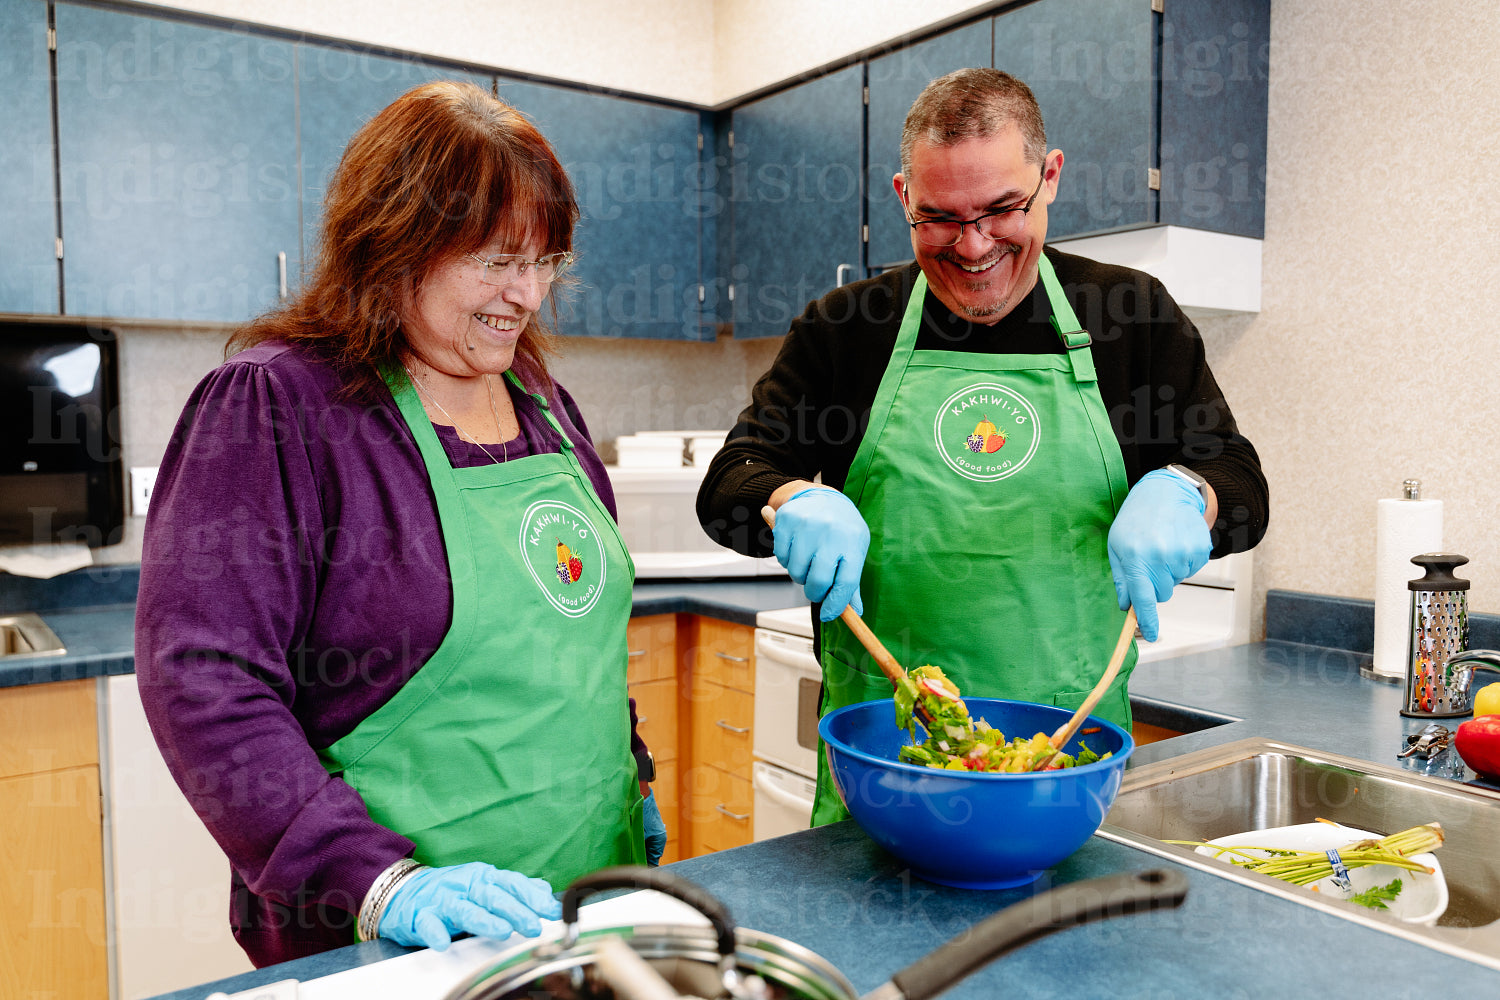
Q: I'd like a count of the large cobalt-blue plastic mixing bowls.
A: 1